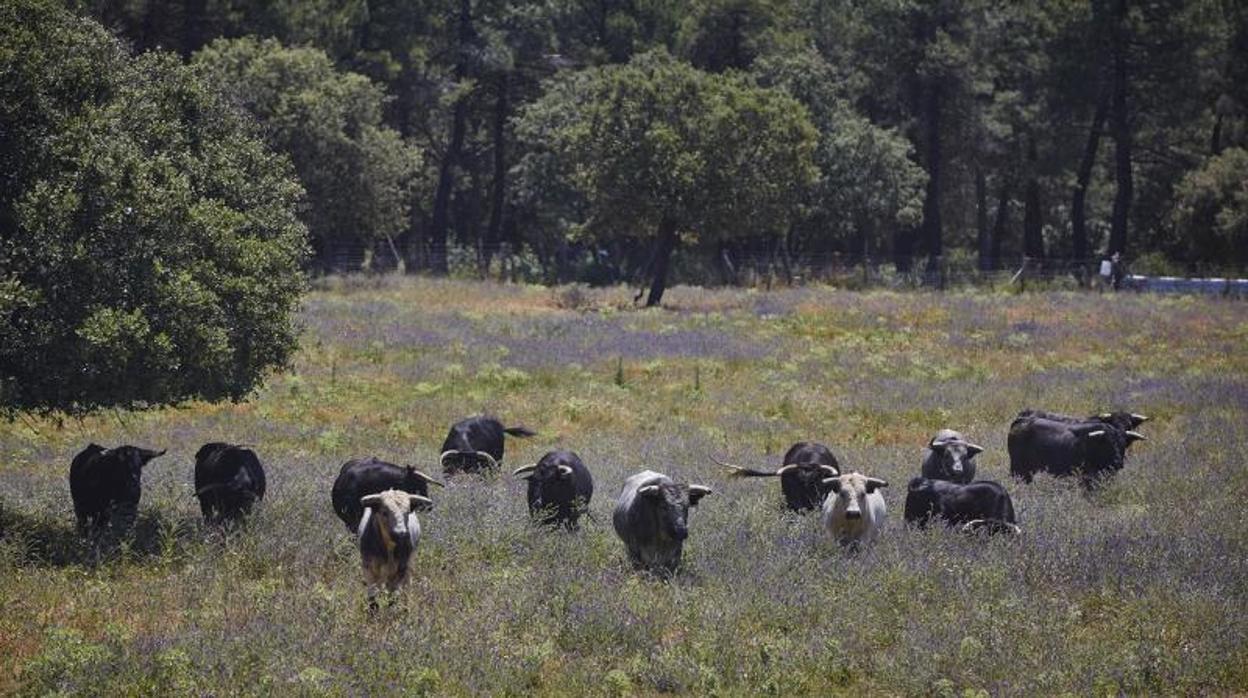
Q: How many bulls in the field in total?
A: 13